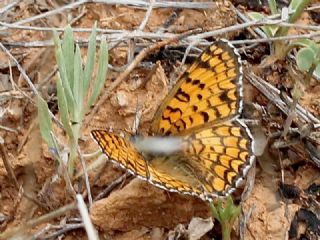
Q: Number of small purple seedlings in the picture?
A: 0